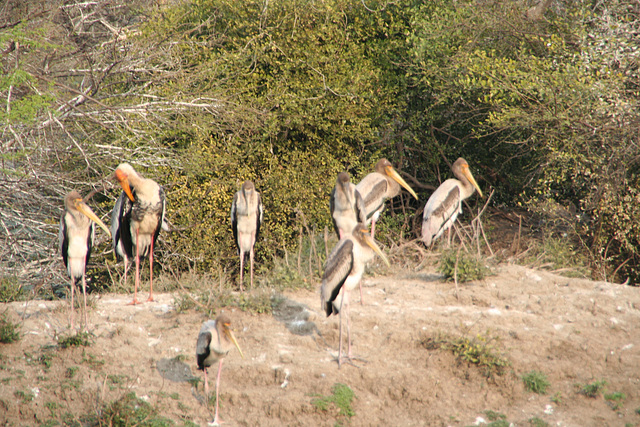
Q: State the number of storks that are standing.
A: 8